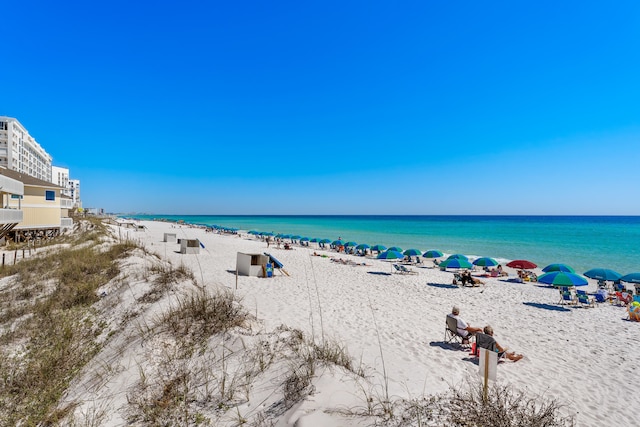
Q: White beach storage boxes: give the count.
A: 3